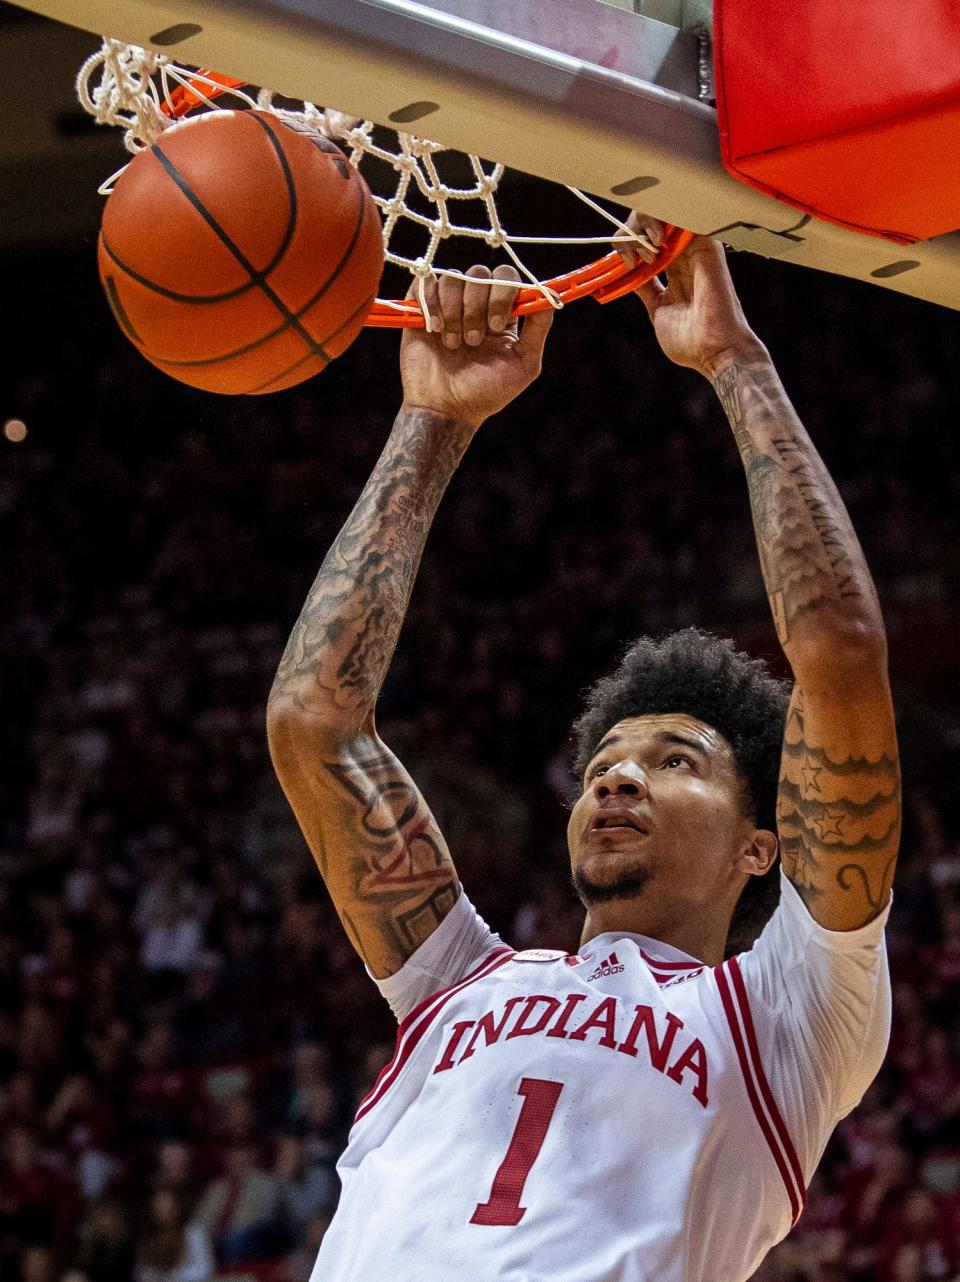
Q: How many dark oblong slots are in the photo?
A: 4